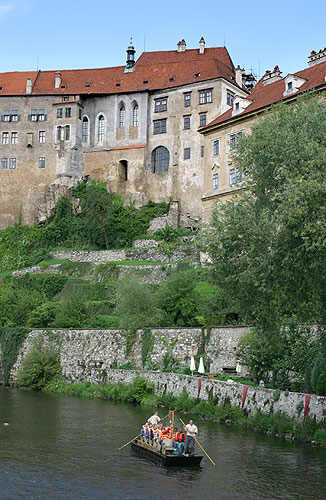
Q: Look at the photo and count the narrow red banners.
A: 3